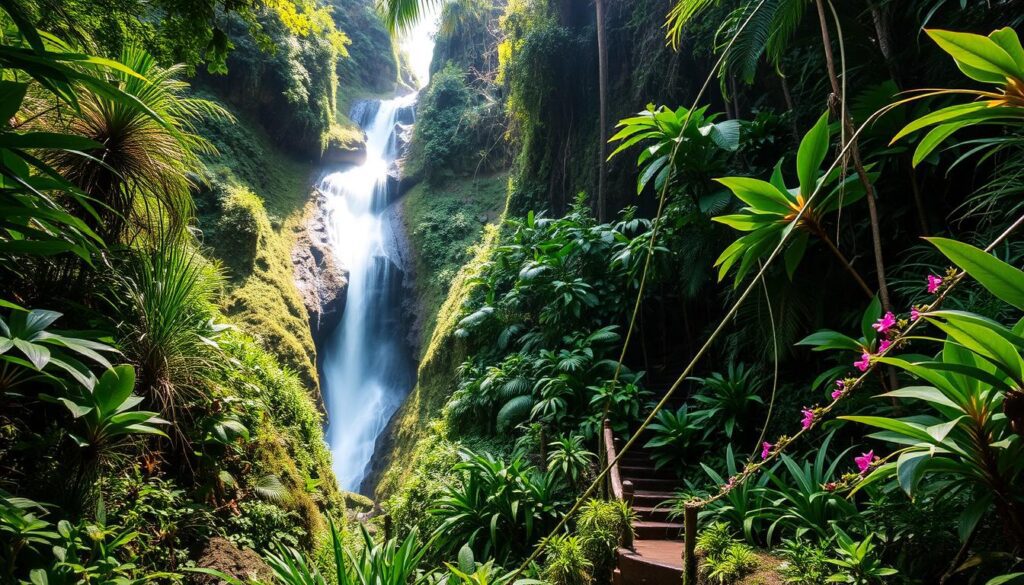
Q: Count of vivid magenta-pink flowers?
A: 9